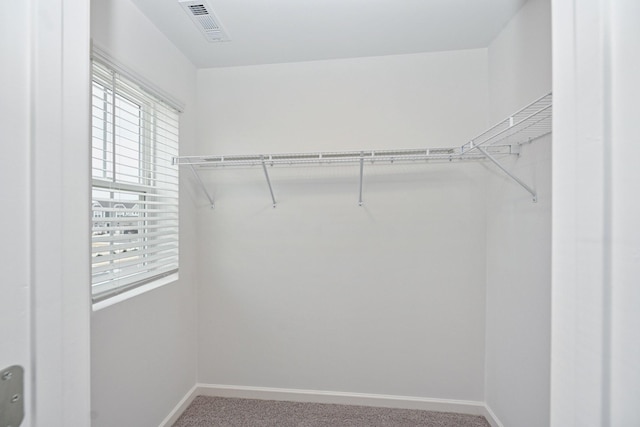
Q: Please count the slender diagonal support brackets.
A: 4